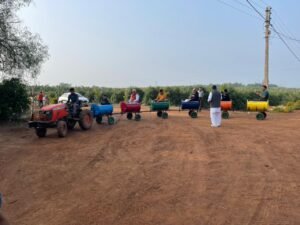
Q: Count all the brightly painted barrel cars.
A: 6